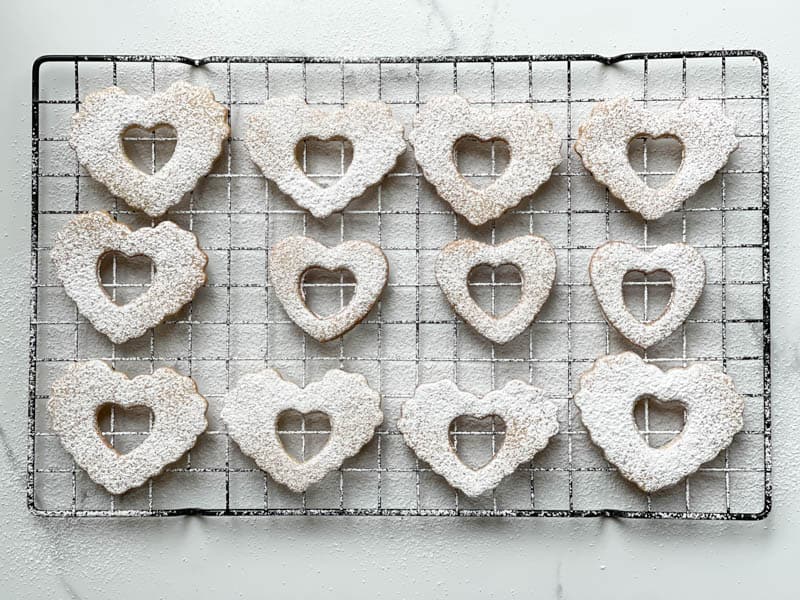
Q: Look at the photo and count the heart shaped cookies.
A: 12